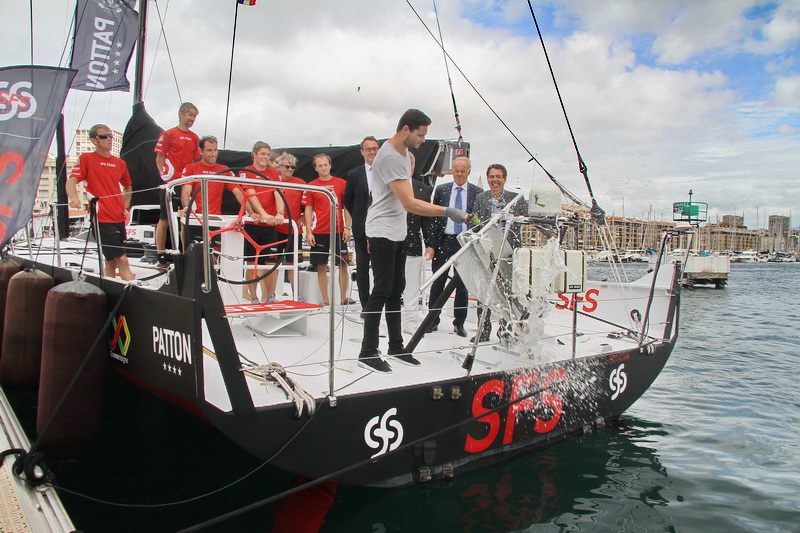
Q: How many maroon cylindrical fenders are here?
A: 3